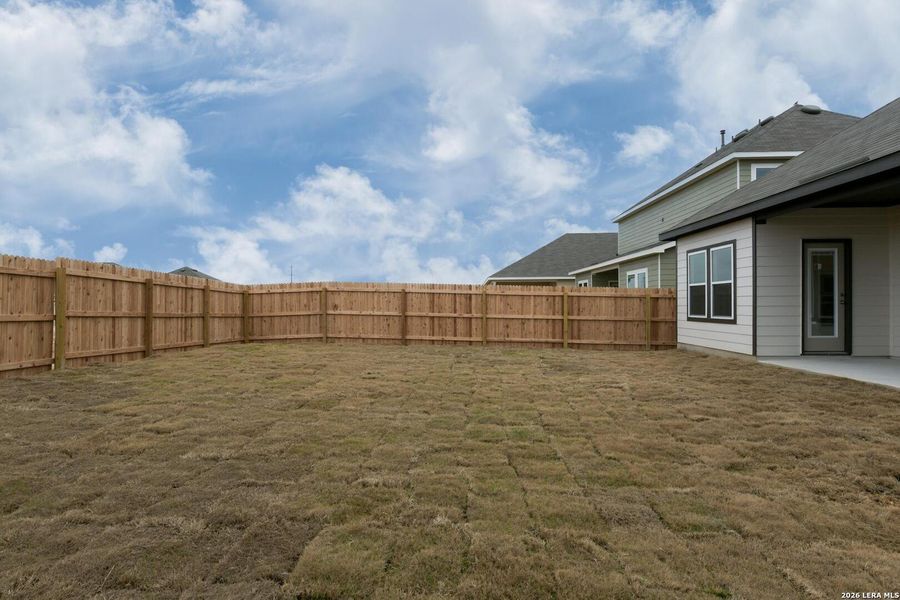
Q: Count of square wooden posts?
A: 9